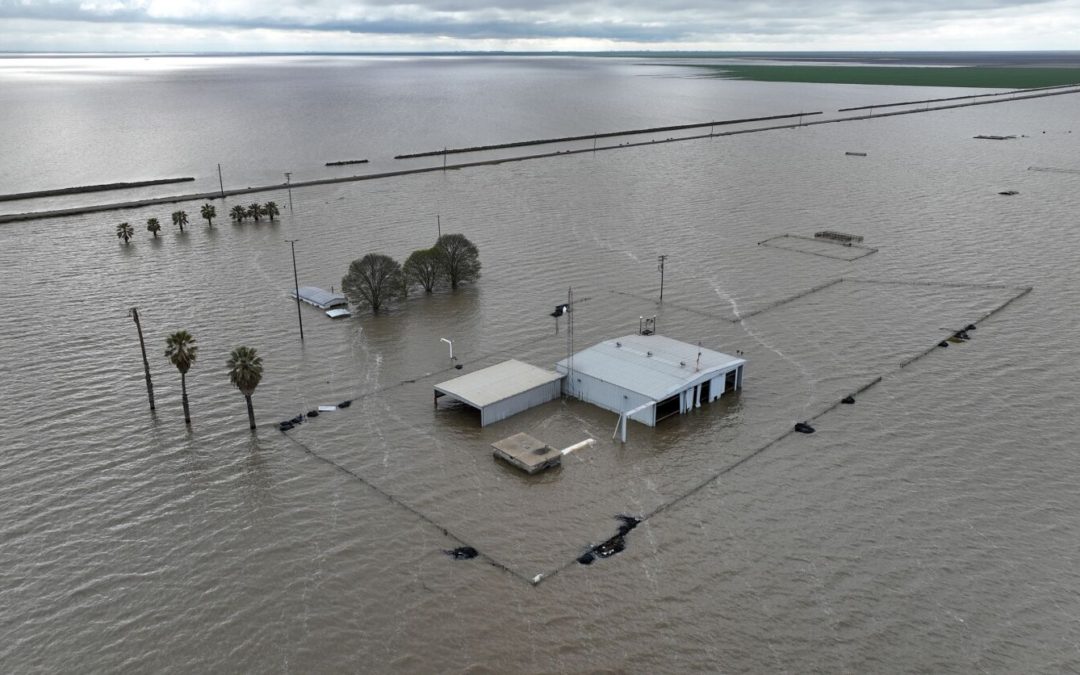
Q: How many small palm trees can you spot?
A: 7